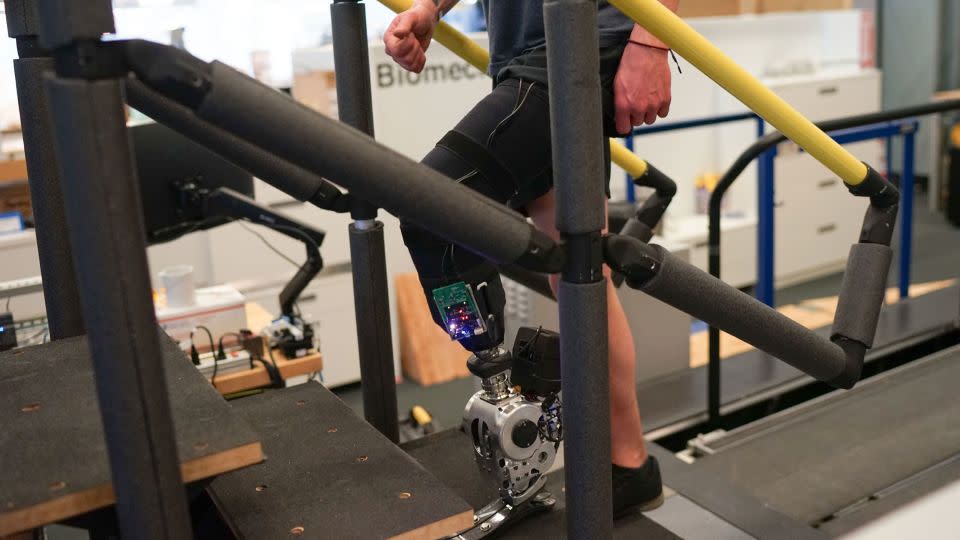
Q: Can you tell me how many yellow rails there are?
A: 2